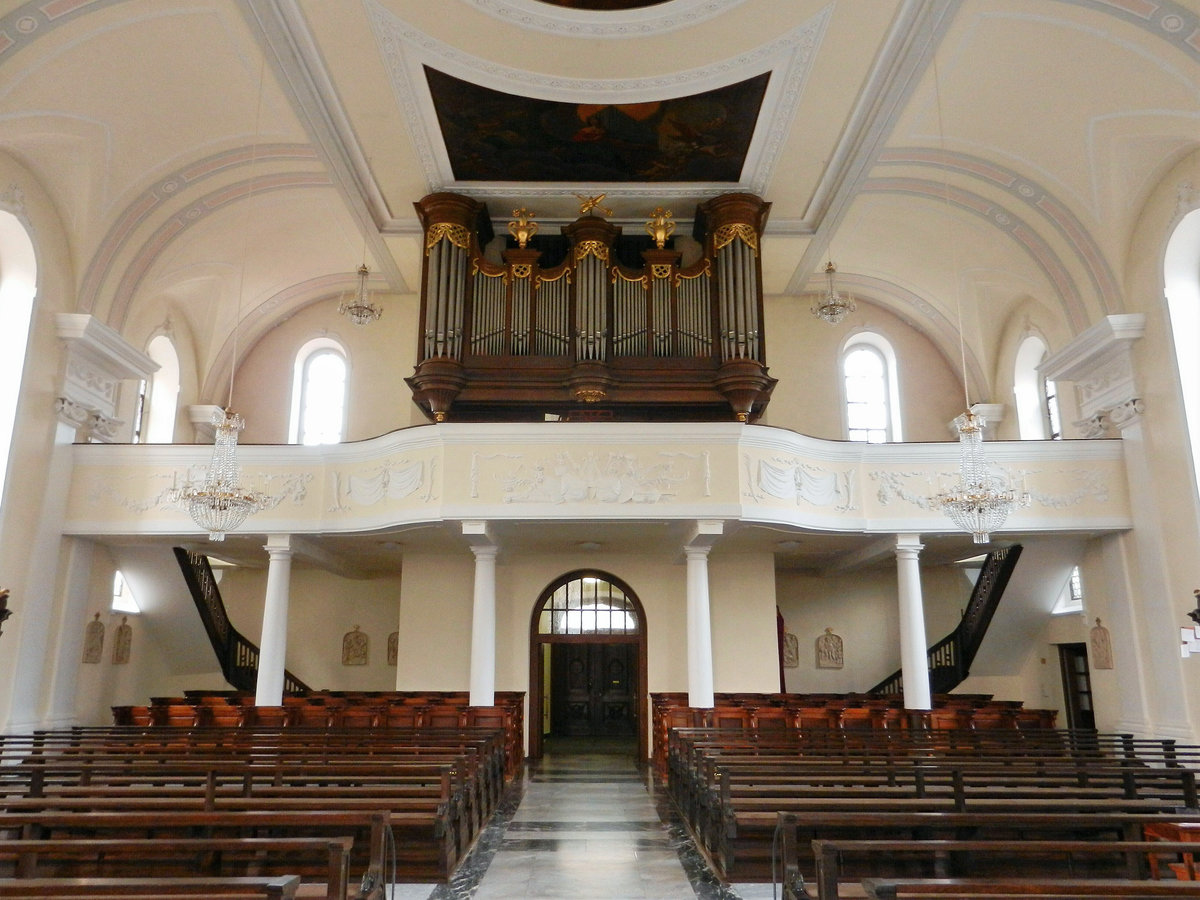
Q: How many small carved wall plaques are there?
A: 7